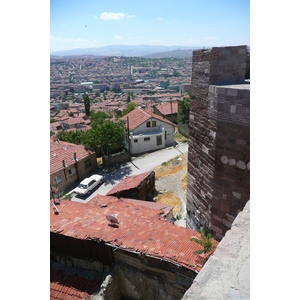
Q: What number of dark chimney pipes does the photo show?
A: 2